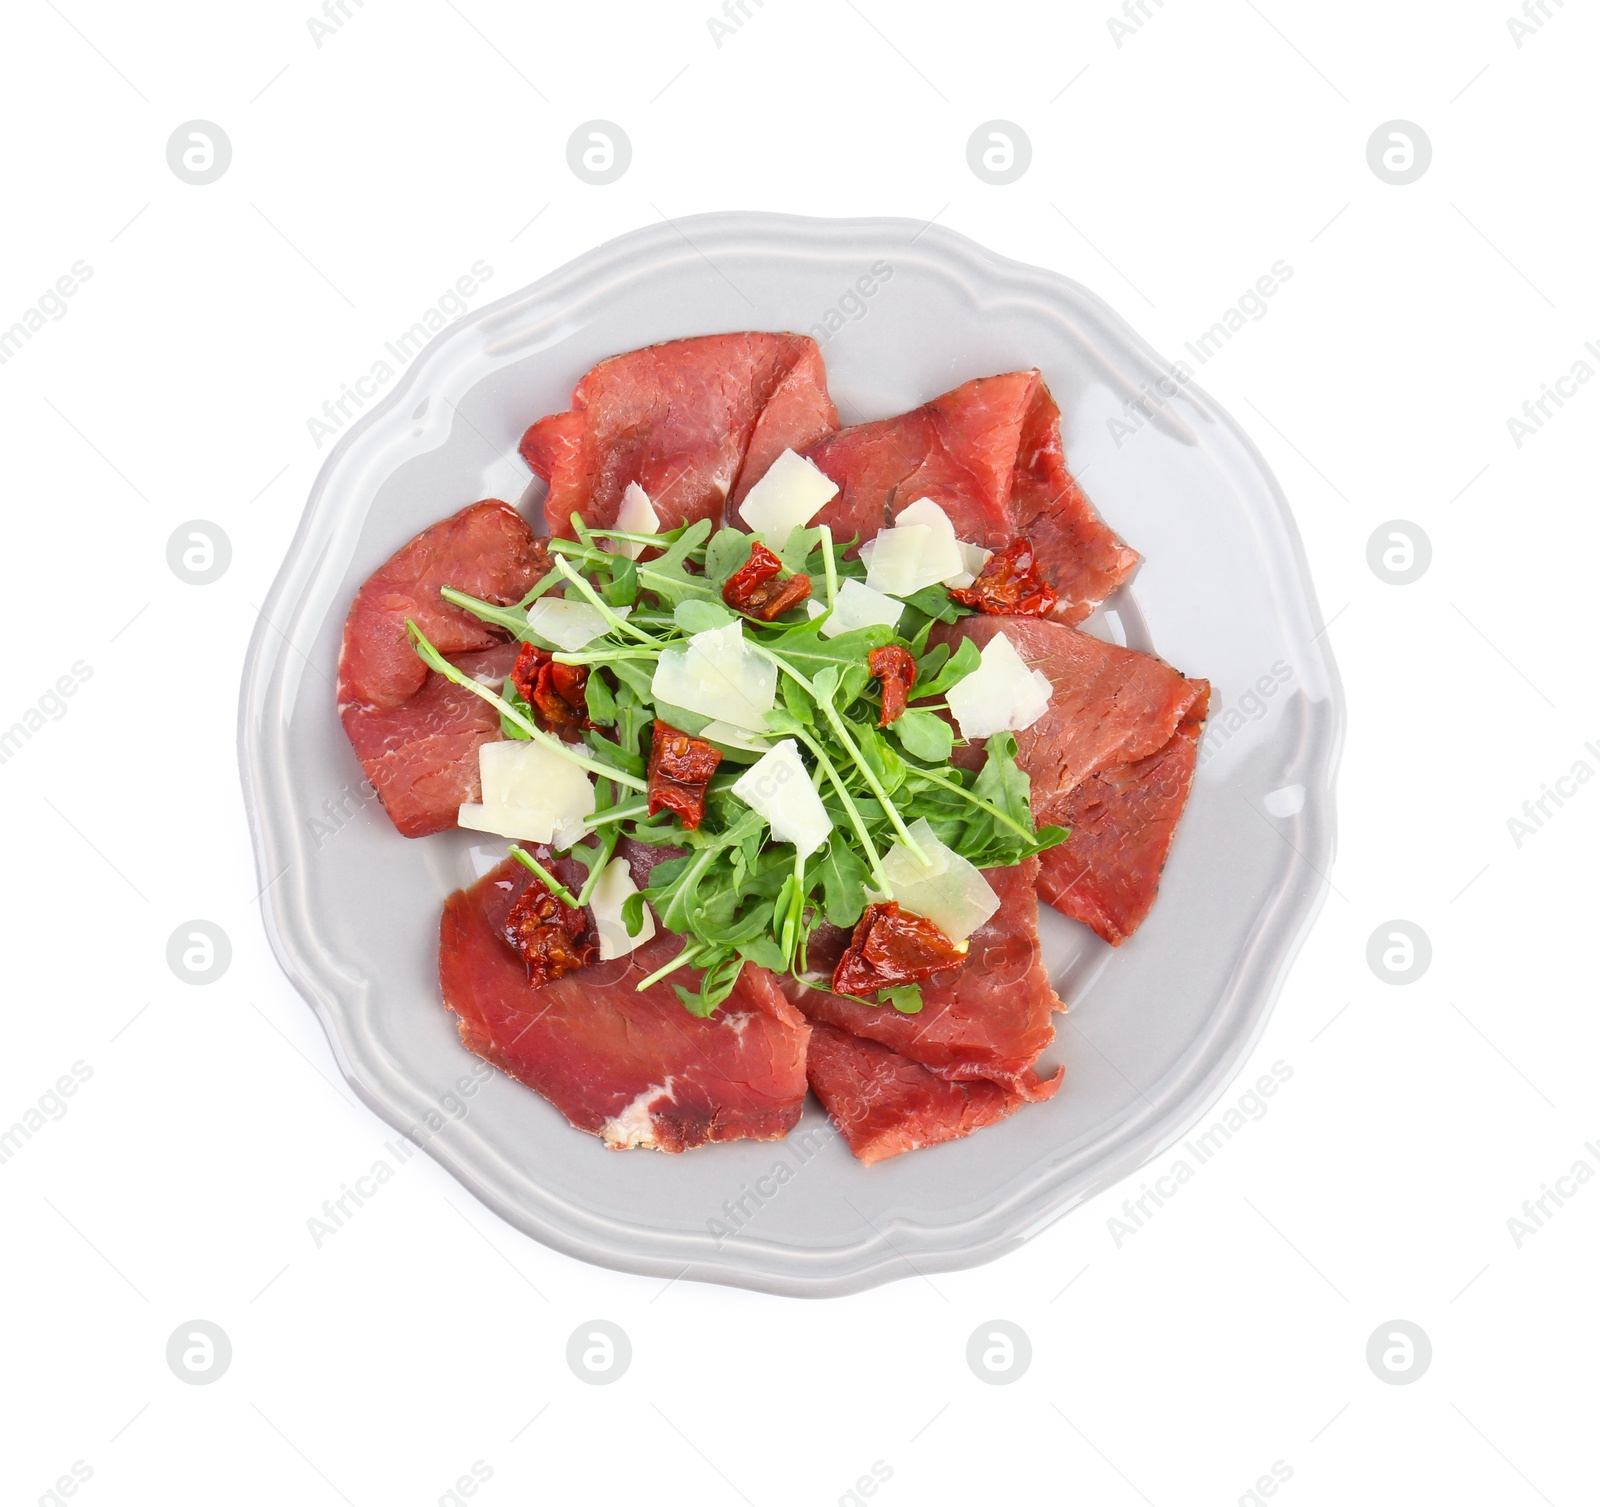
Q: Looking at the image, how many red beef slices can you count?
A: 6